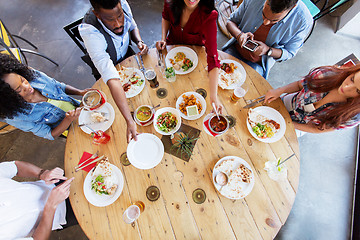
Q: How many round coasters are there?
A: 6